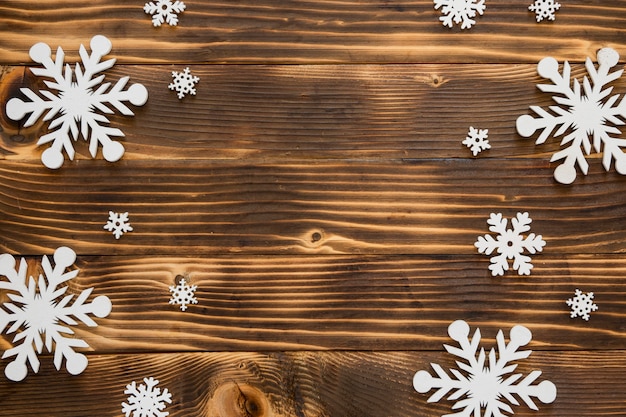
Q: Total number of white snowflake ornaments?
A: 14